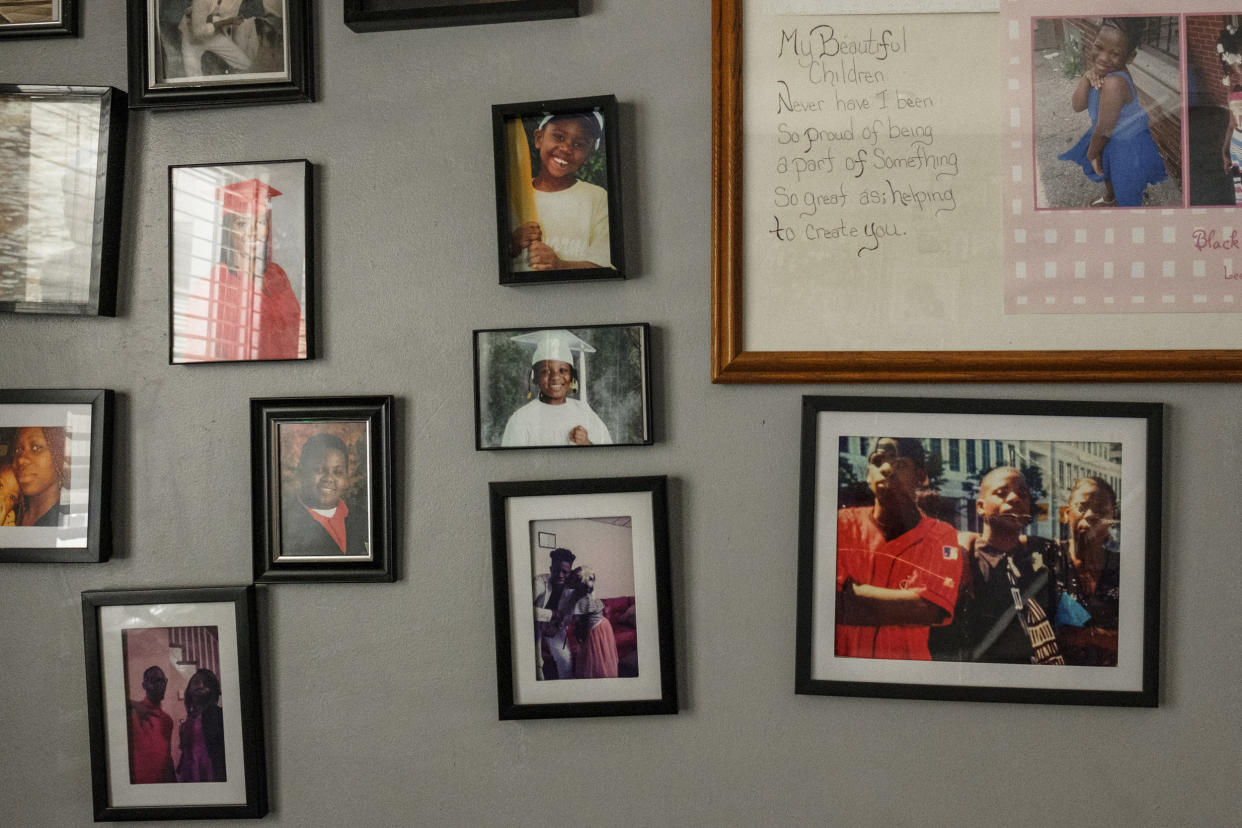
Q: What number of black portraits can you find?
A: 12